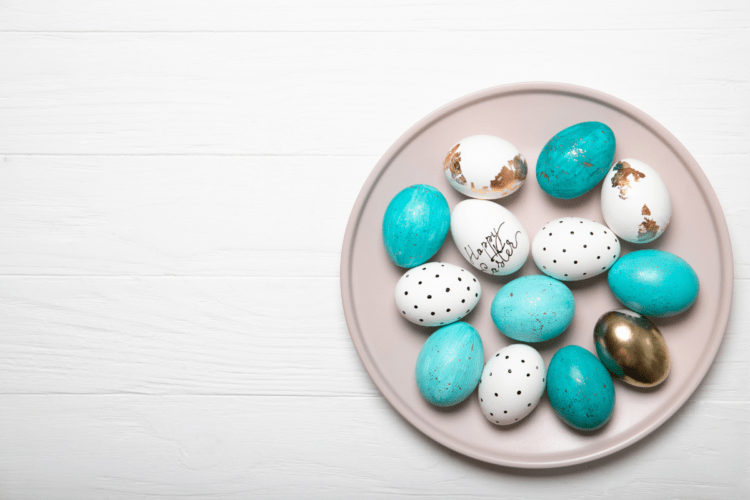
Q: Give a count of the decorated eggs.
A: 13